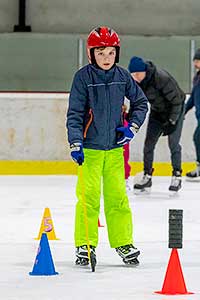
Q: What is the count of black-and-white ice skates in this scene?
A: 5